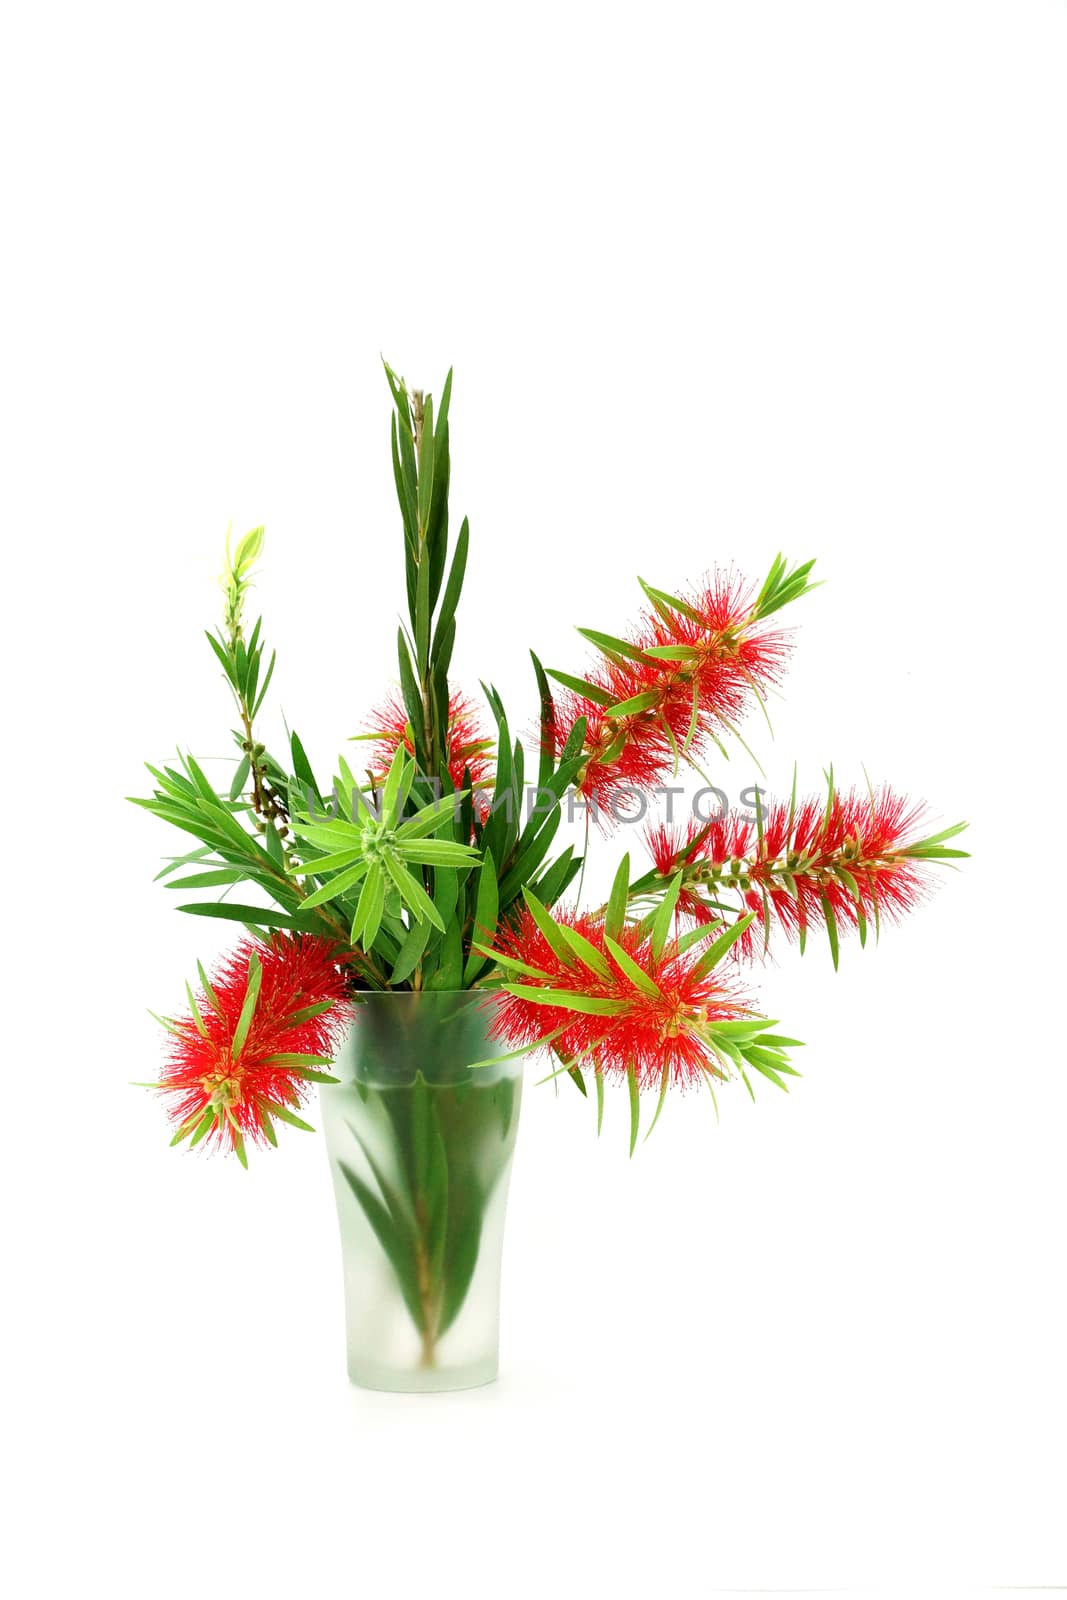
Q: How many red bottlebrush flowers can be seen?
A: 5